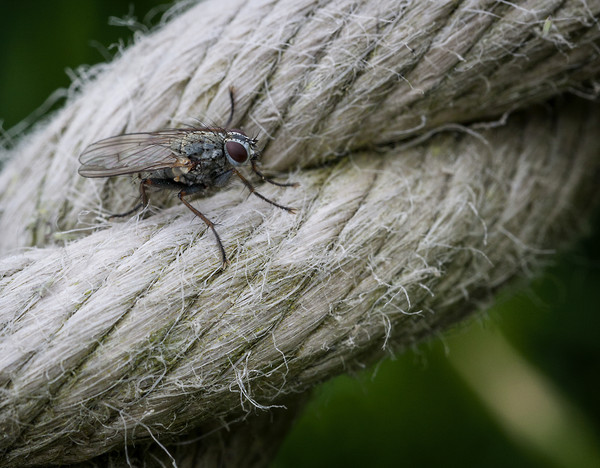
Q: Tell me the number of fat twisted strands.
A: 2